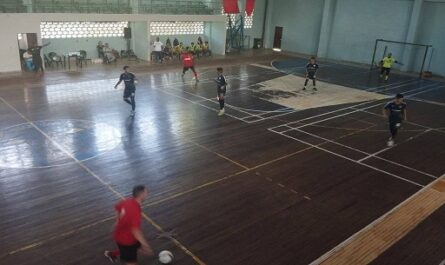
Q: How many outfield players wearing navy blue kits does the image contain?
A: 4